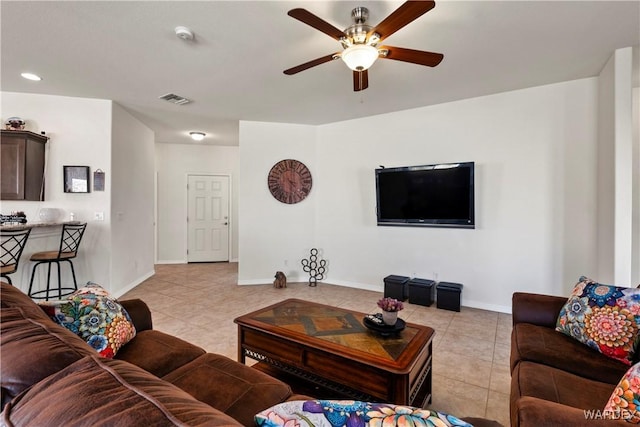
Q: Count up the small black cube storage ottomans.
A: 3